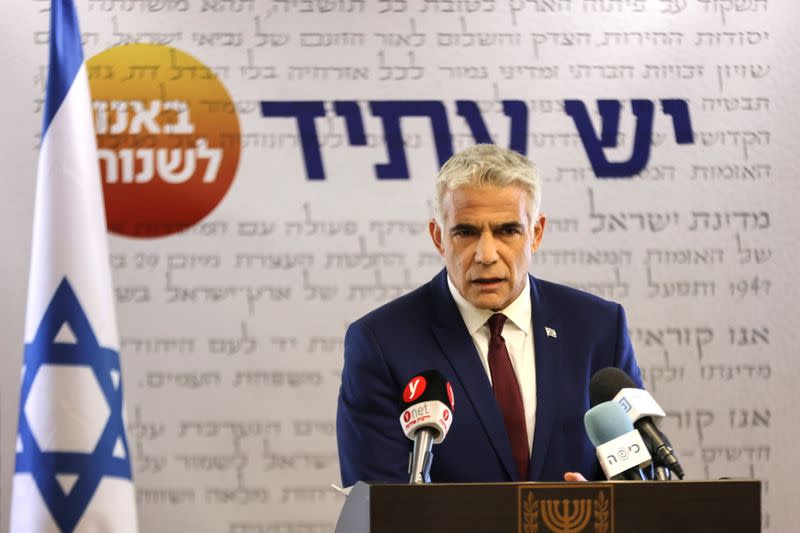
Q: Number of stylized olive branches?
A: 2